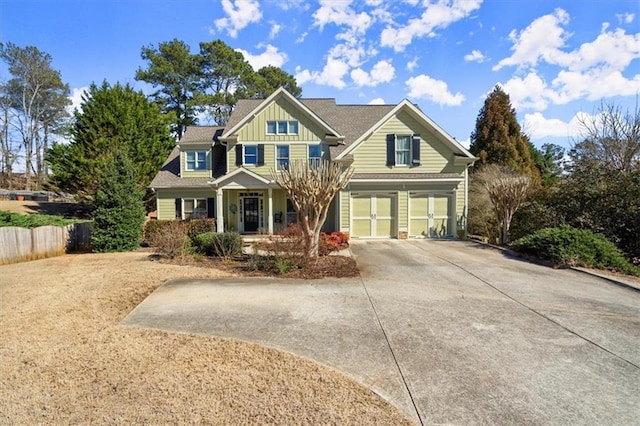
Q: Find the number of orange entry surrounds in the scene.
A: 0